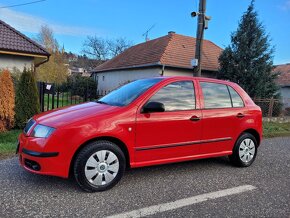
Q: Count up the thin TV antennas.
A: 1